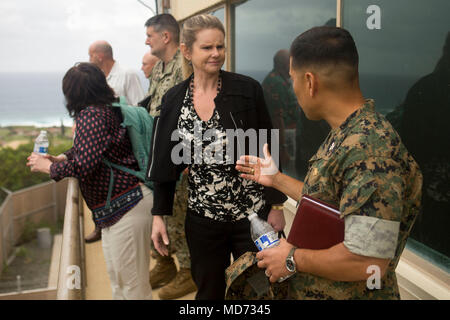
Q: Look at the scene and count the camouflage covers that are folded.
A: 1